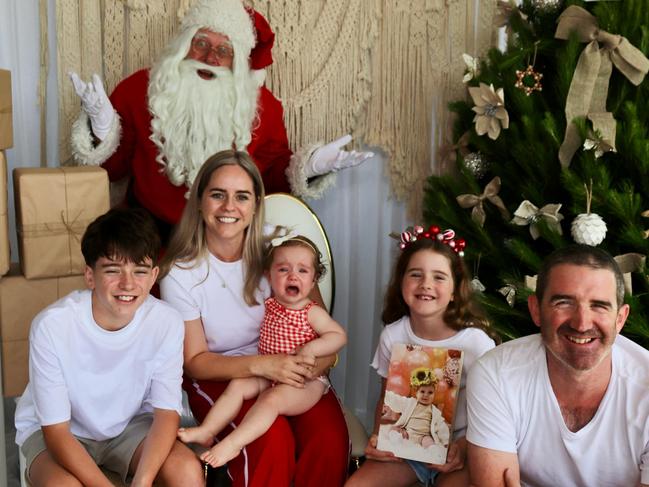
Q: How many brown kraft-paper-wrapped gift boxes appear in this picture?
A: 4